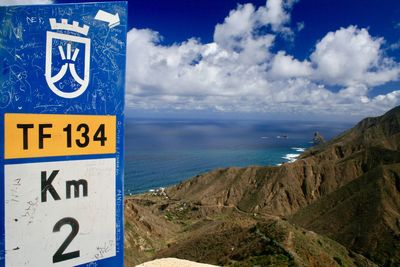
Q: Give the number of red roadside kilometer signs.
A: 0